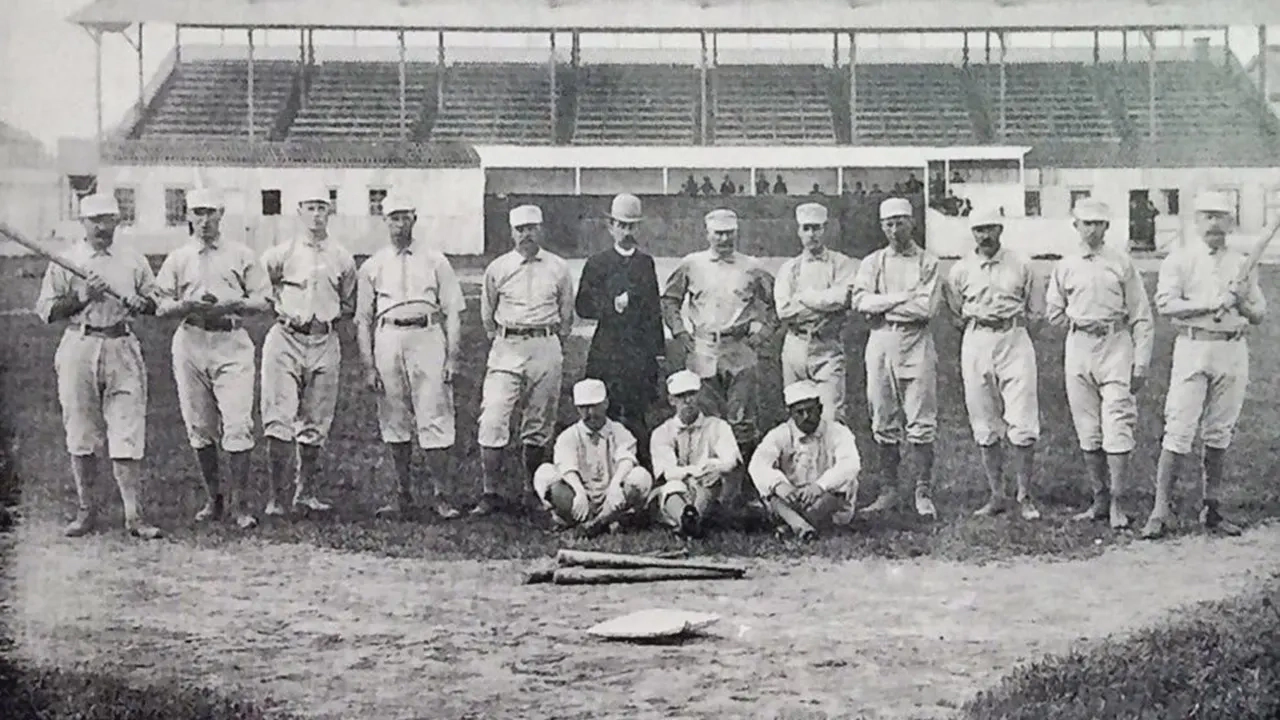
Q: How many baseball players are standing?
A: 11